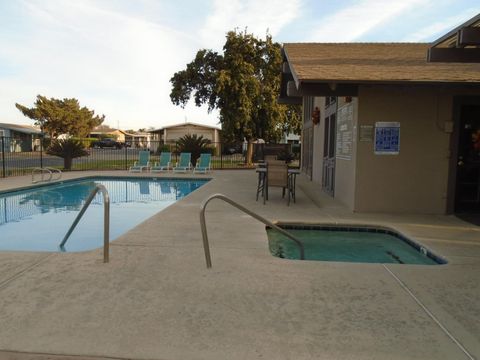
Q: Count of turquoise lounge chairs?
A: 4